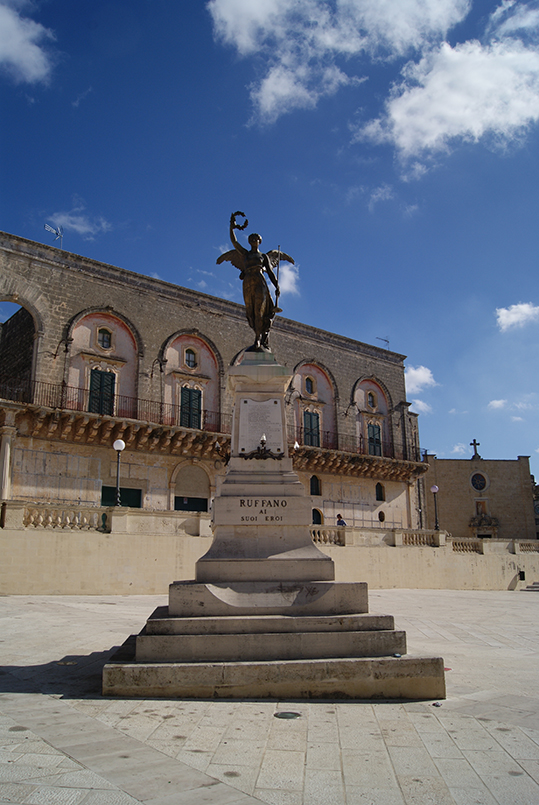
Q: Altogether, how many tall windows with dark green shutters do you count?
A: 4